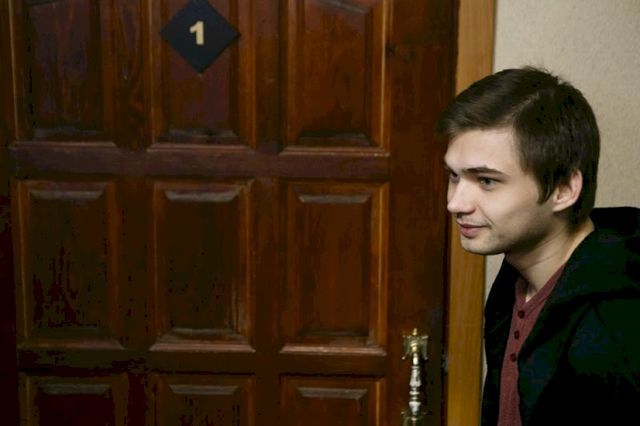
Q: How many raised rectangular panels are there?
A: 9